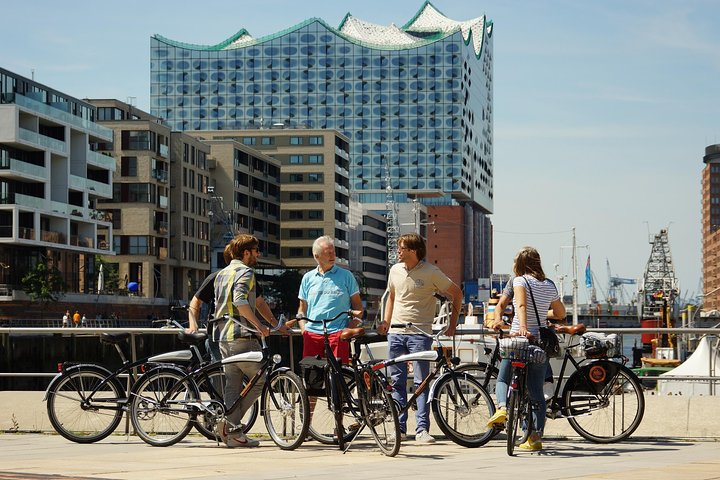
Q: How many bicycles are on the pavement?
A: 6